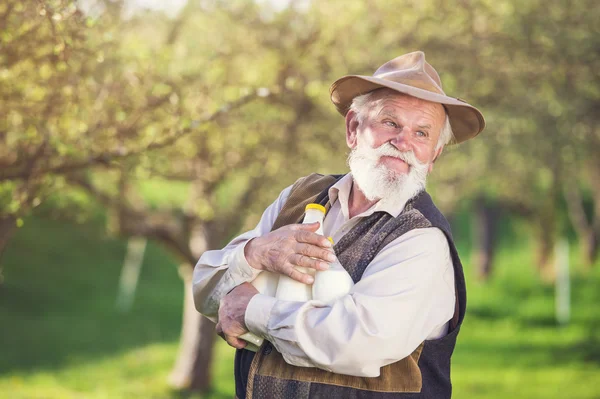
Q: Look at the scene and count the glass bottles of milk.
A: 3